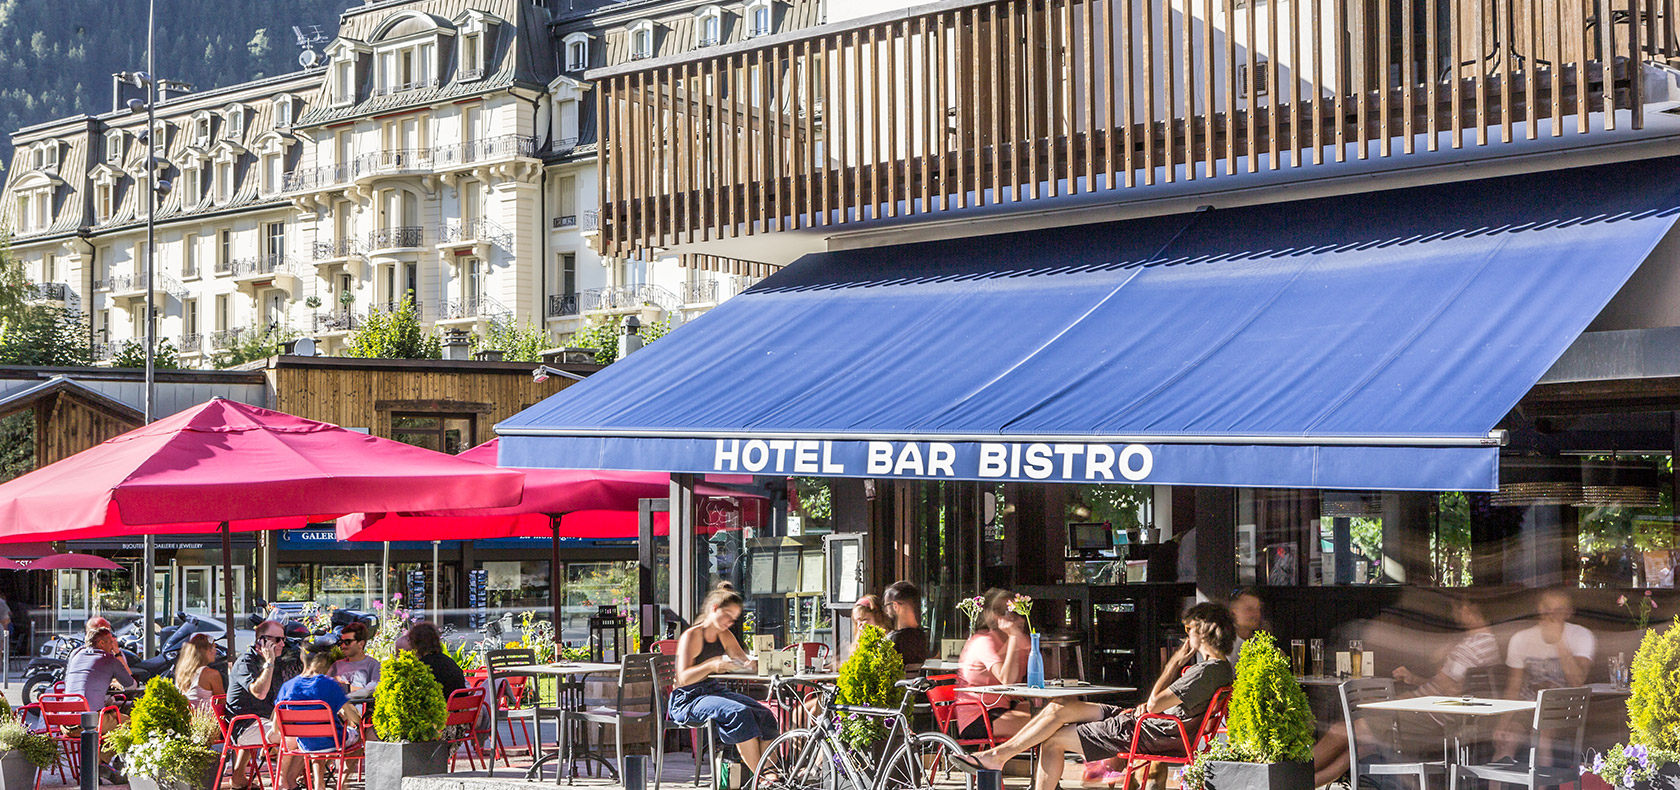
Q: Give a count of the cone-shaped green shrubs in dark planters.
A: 5